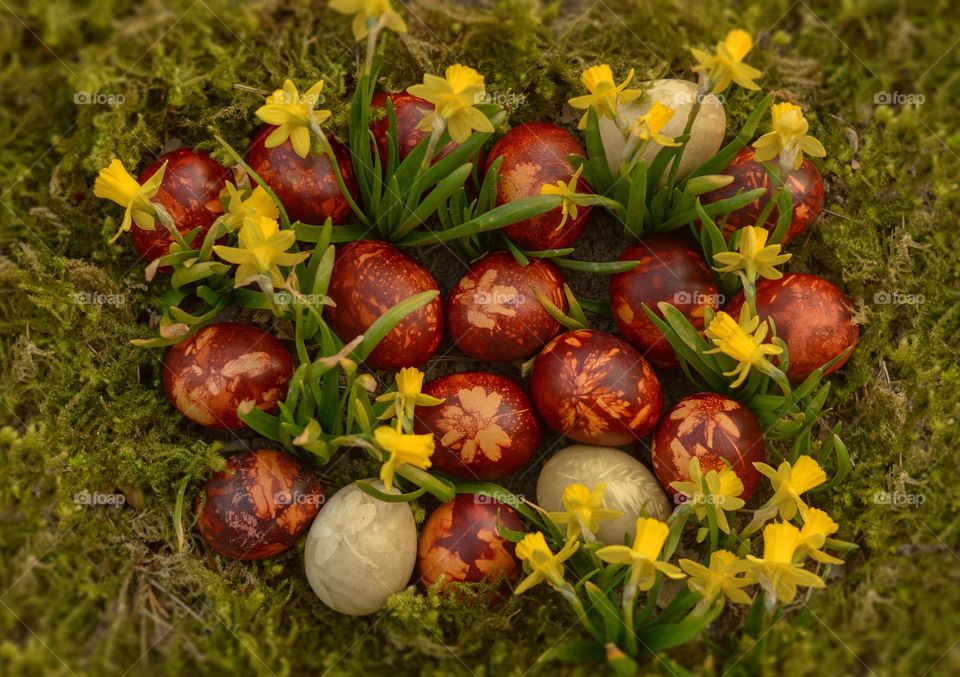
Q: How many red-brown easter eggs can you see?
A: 15